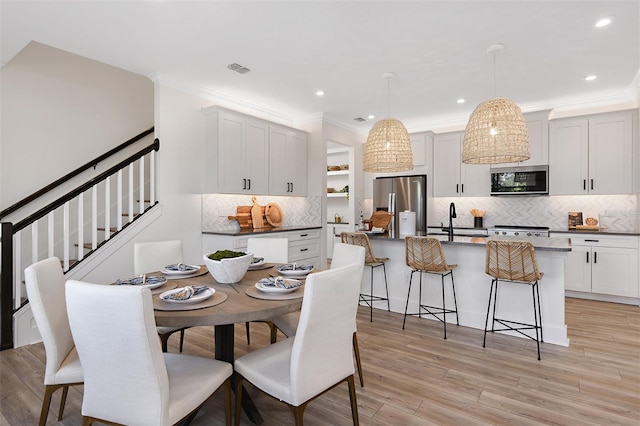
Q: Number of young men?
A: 0